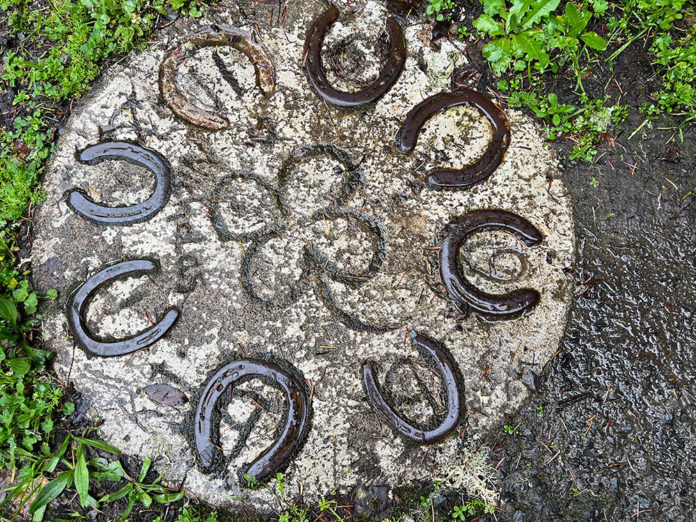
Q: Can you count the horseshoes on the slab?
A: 8